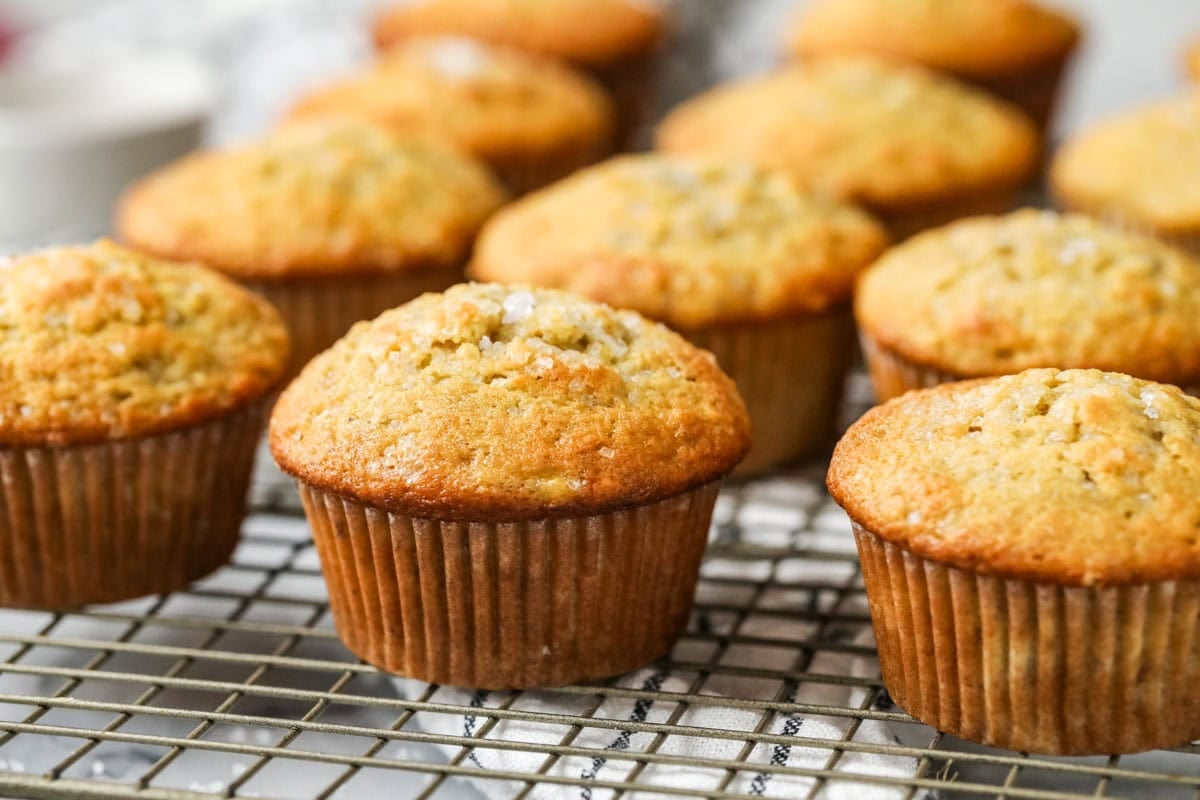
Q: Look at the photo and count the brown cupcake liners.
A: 11